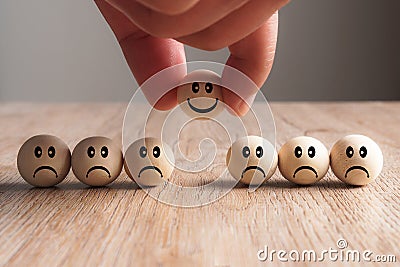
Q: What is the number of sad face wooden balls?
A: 6